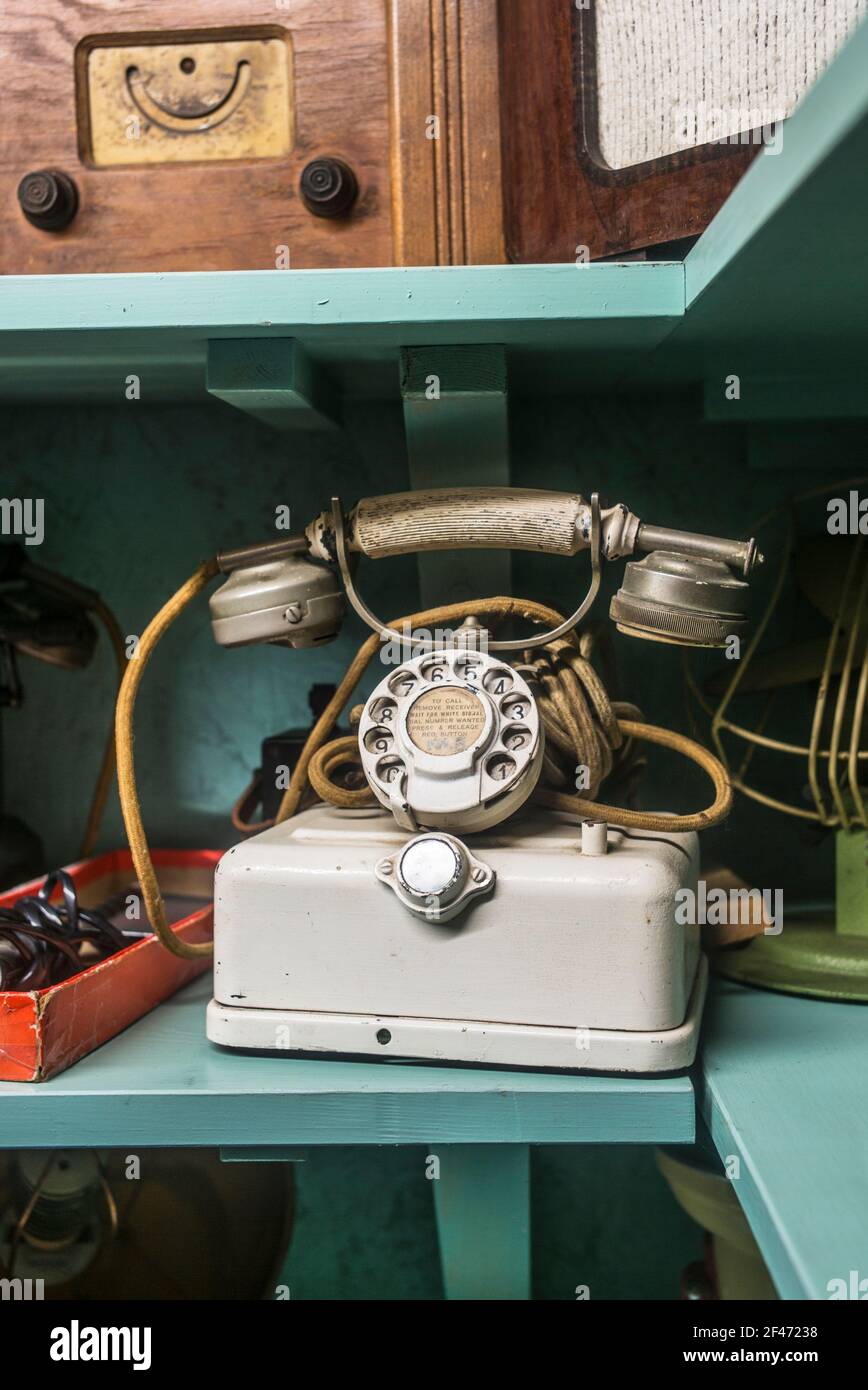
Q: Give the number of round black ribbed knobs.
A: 2